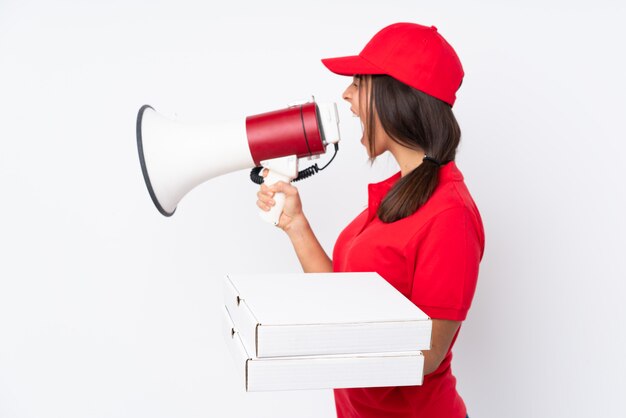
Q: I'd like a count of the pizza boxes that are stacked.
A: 2